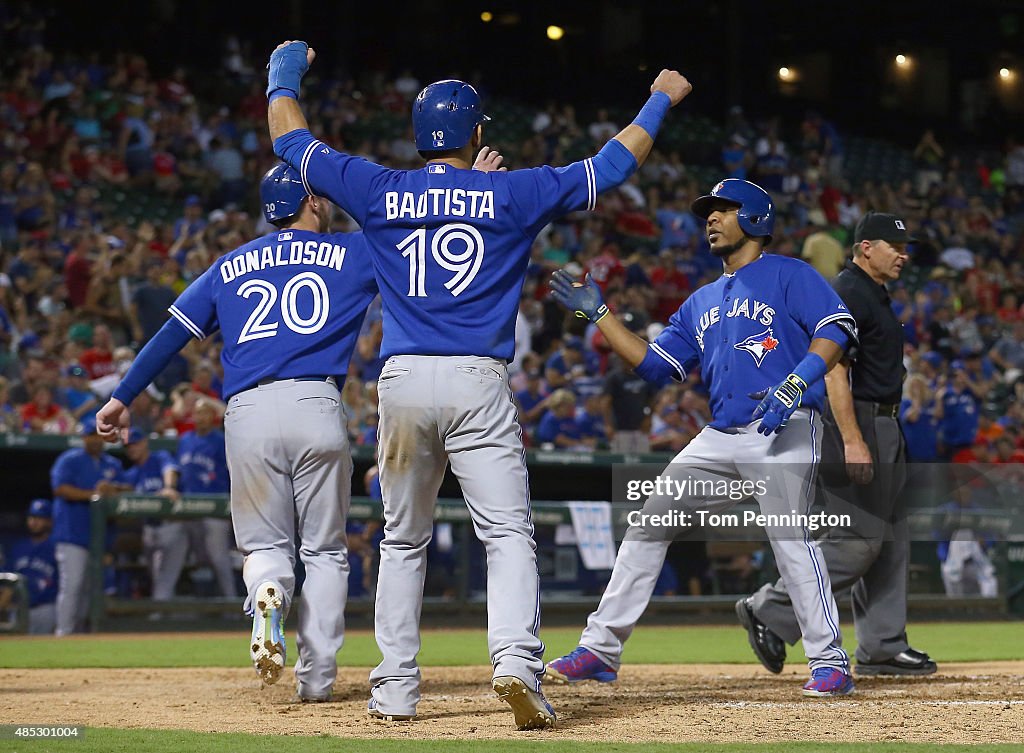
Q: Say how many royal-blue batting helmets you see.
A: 3